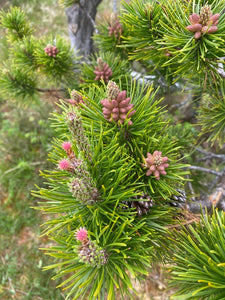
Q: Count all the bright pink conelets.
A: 3